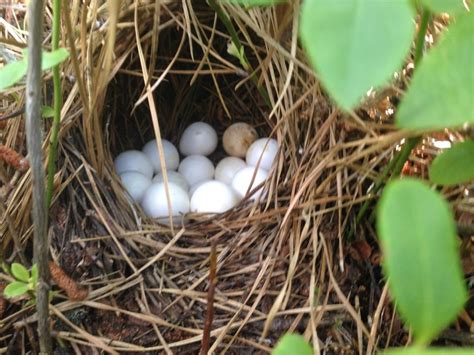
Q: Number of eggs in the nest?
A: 12